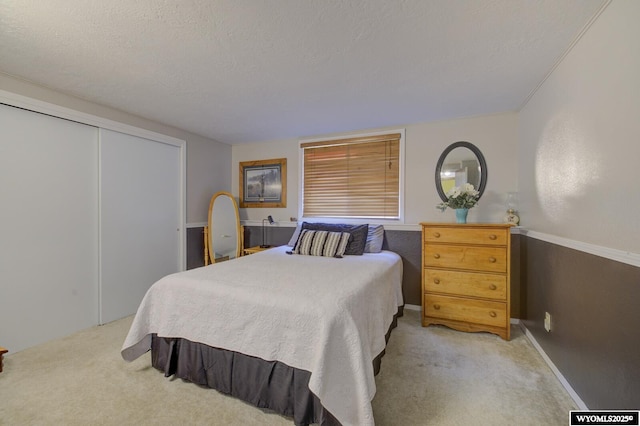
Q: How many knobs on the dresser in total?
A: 8